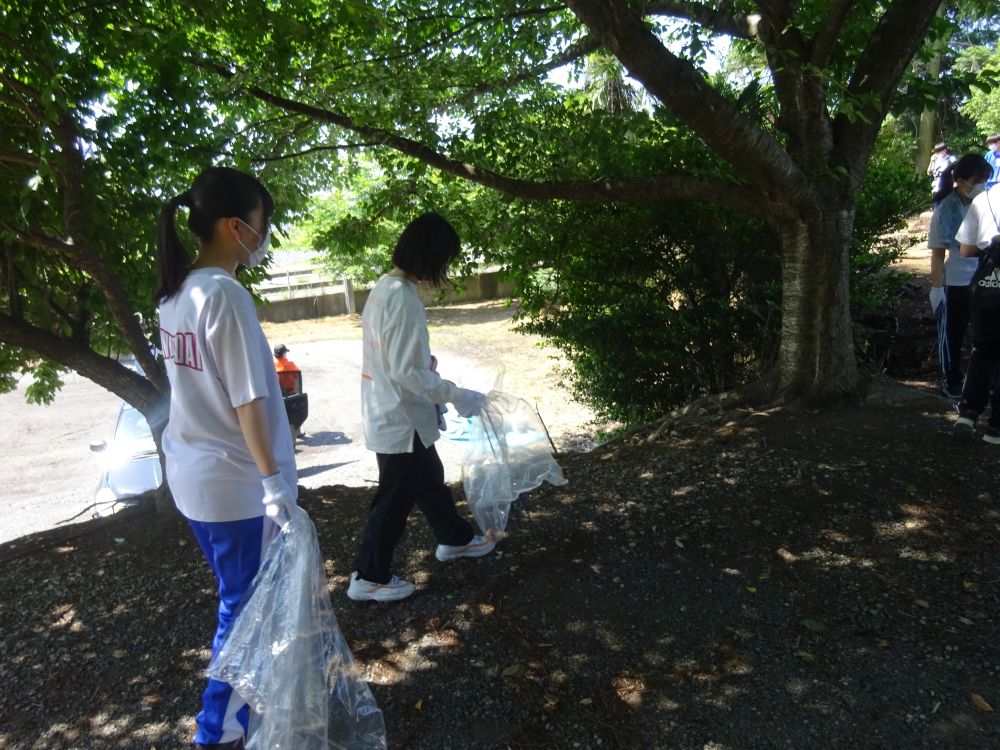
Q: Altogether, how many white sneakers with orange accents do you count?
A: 2